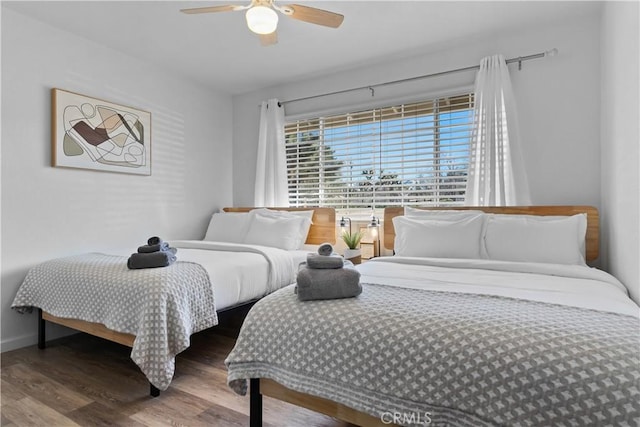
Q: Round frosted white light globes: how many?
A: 1